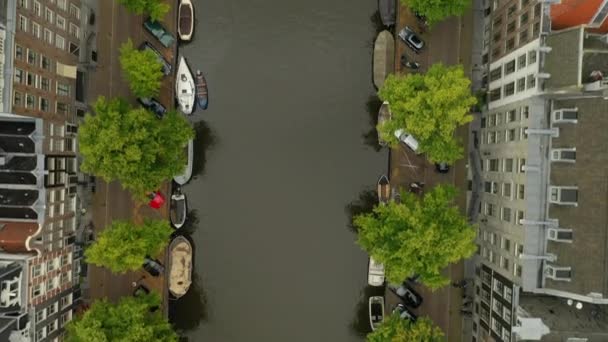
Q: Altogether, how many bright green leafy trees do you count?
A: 9